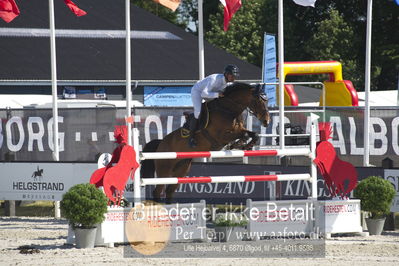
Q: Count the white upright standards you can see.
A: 2